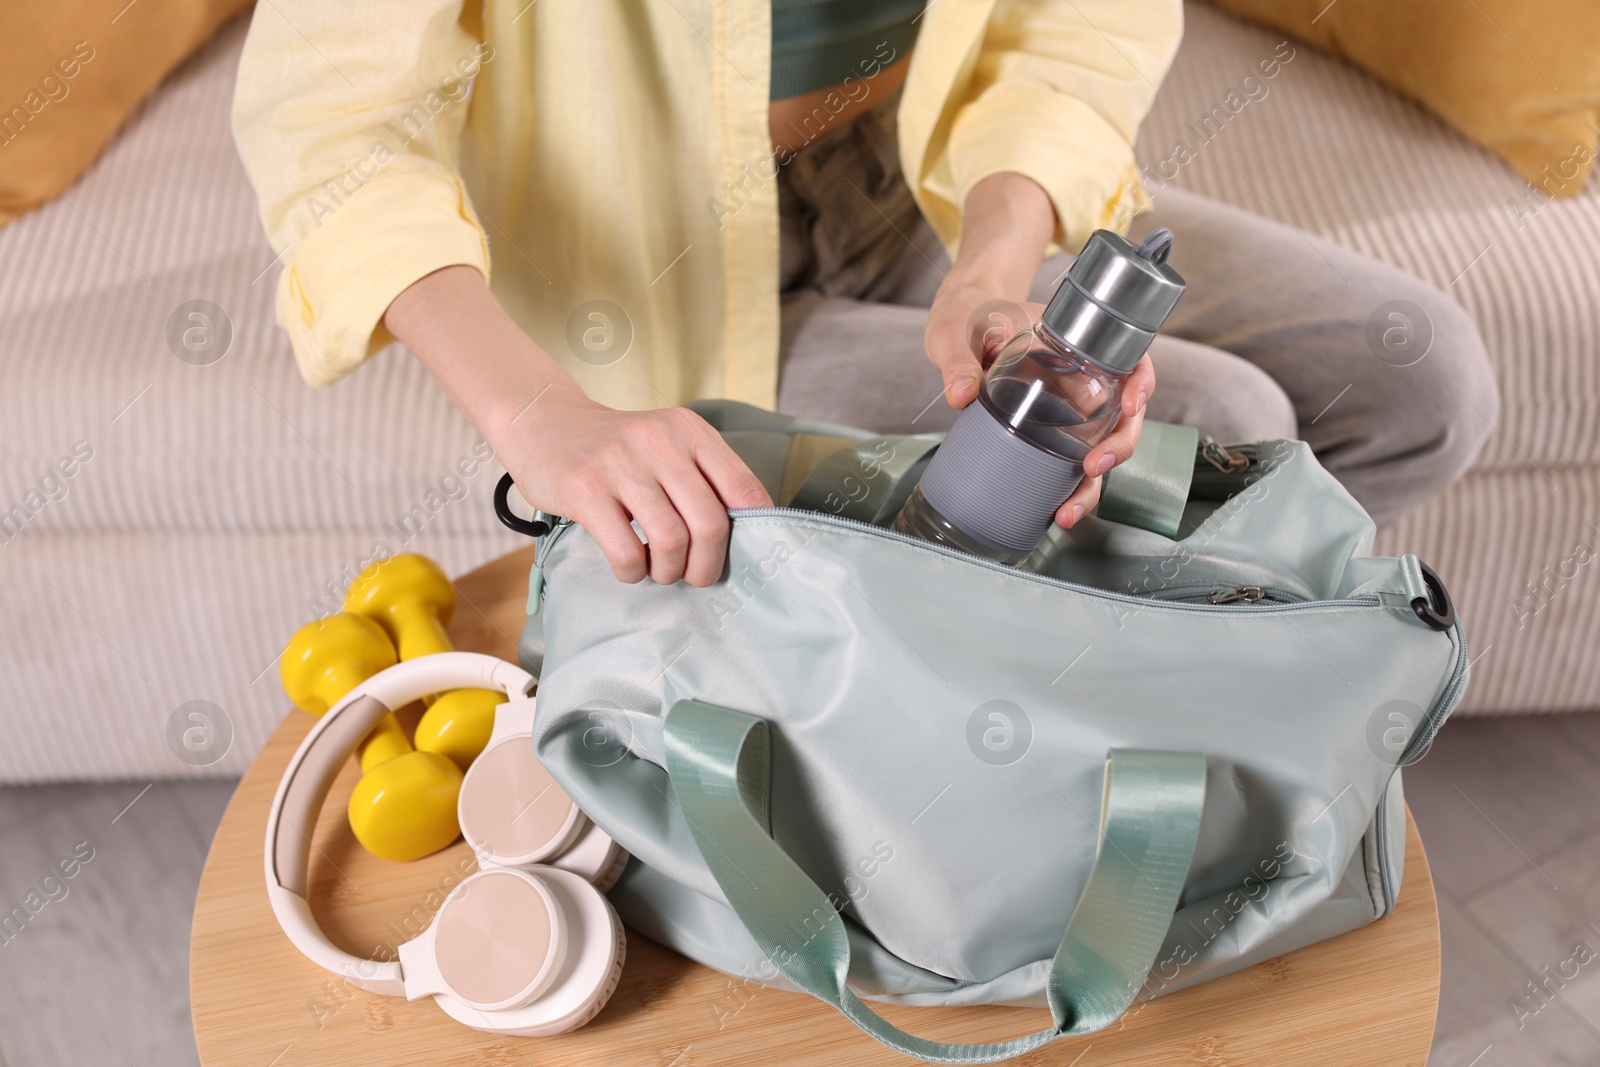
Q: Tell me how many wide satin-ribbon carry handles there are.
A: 2